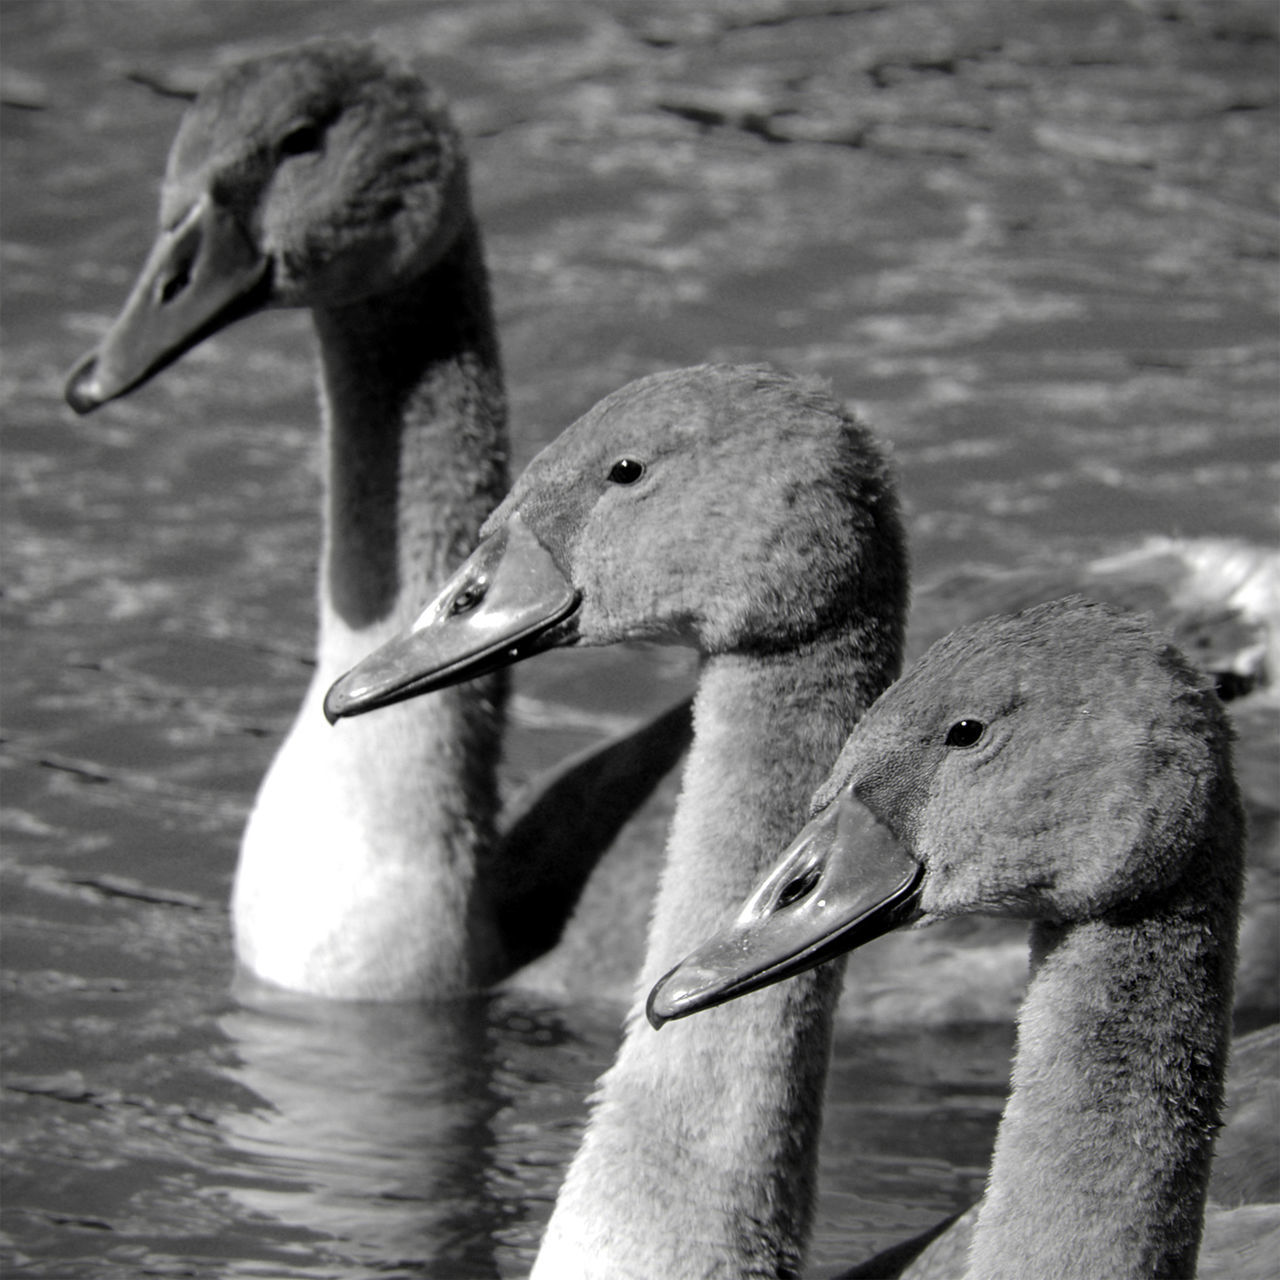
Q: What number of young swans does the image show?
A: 3